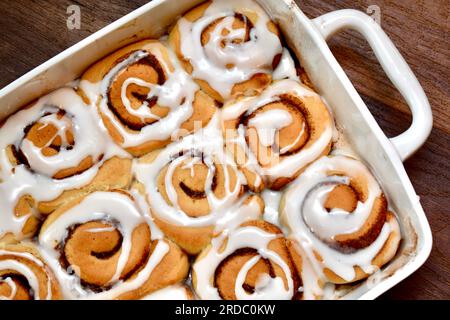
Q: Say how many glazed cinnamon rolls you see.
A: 9